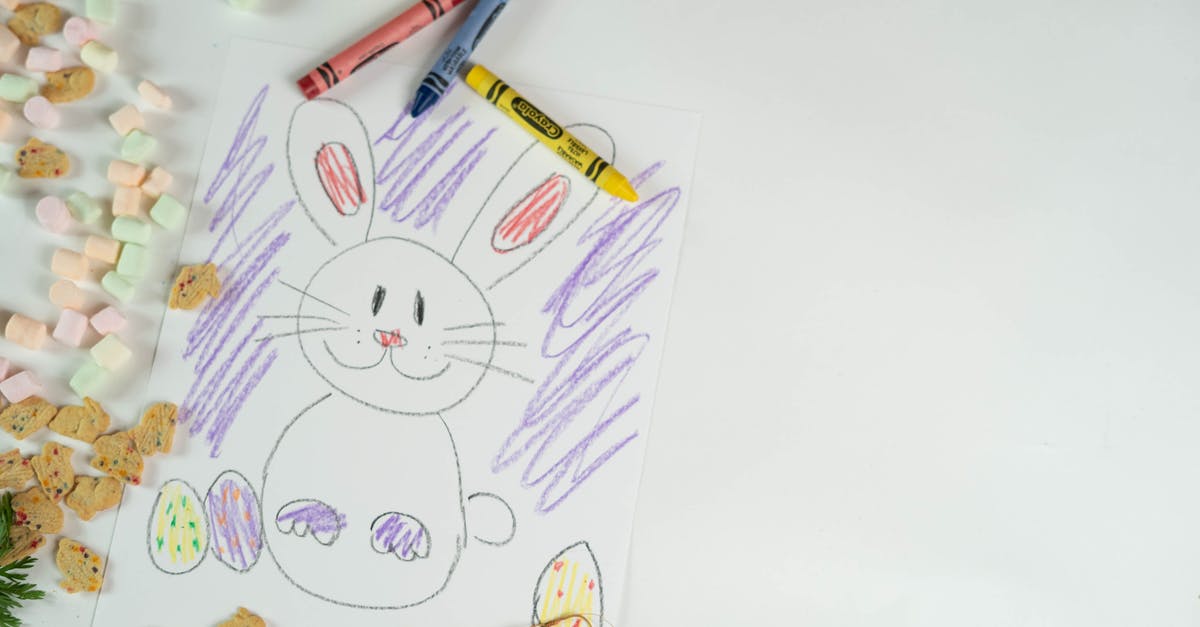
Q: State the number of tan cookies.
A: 15